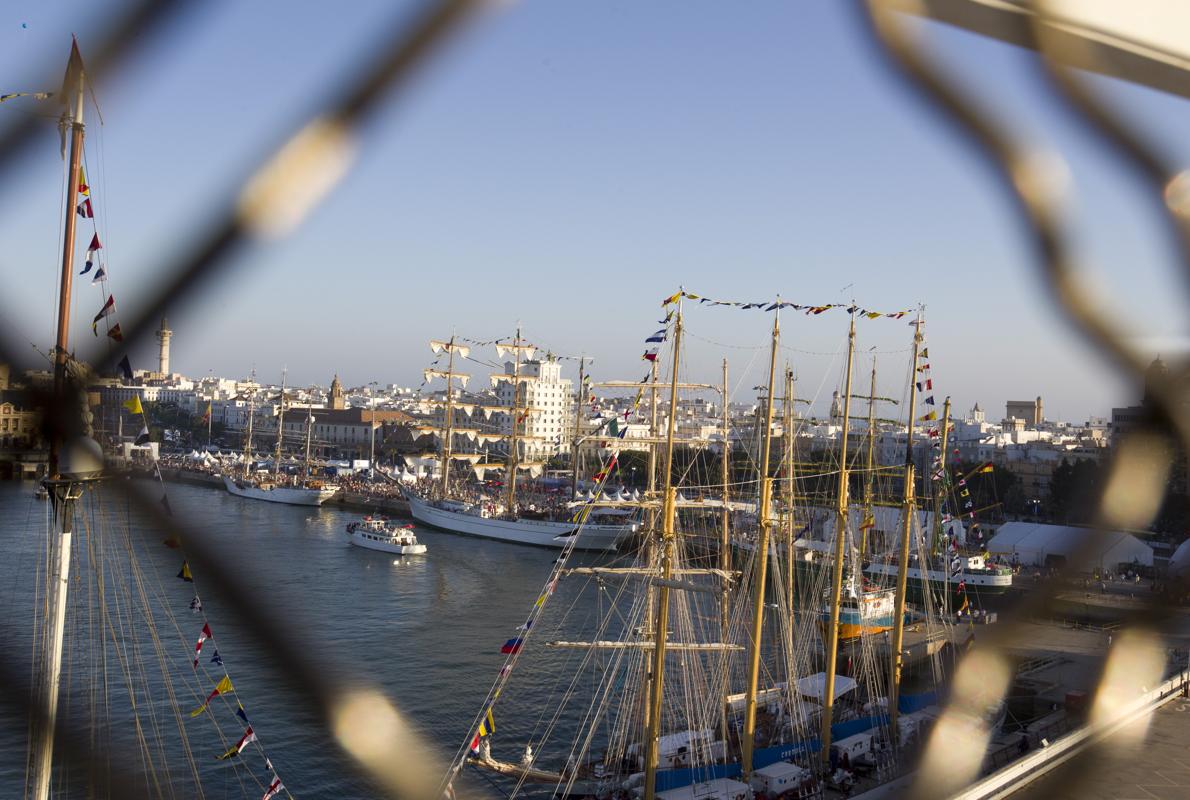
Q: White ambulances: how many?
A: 0